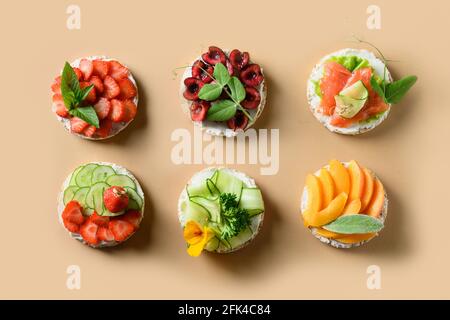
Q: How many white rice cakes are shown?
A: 6